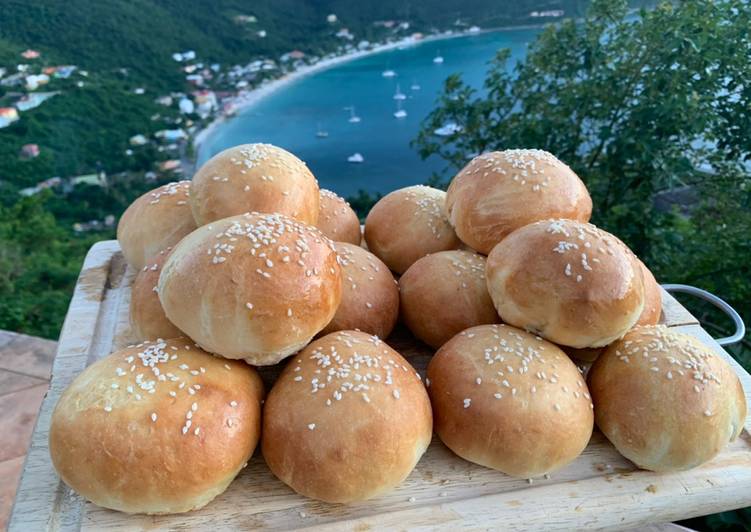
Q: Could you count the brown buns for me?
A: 15